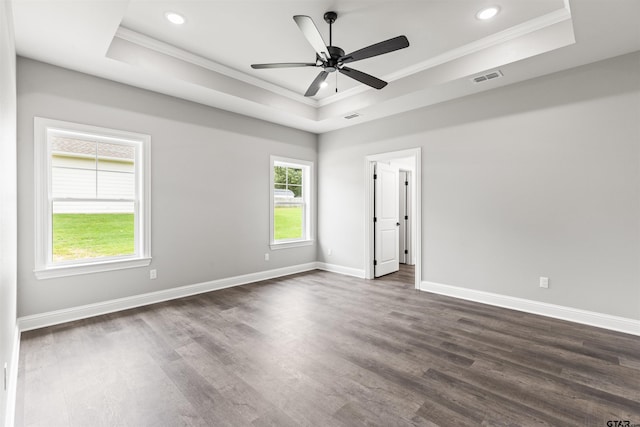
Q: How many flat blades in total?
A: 5